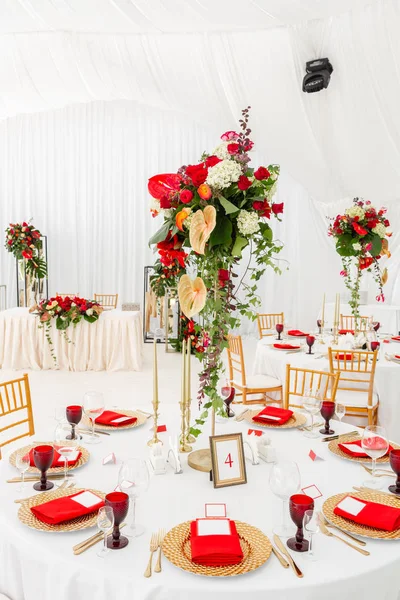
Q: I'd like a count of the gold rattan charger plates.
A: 7